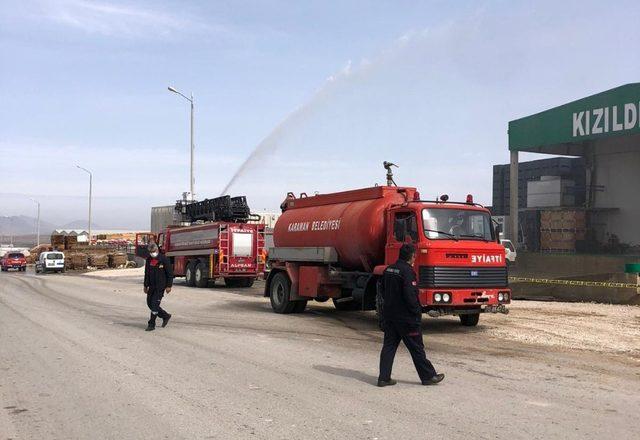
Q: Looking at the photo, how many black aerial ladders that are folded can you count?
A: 1